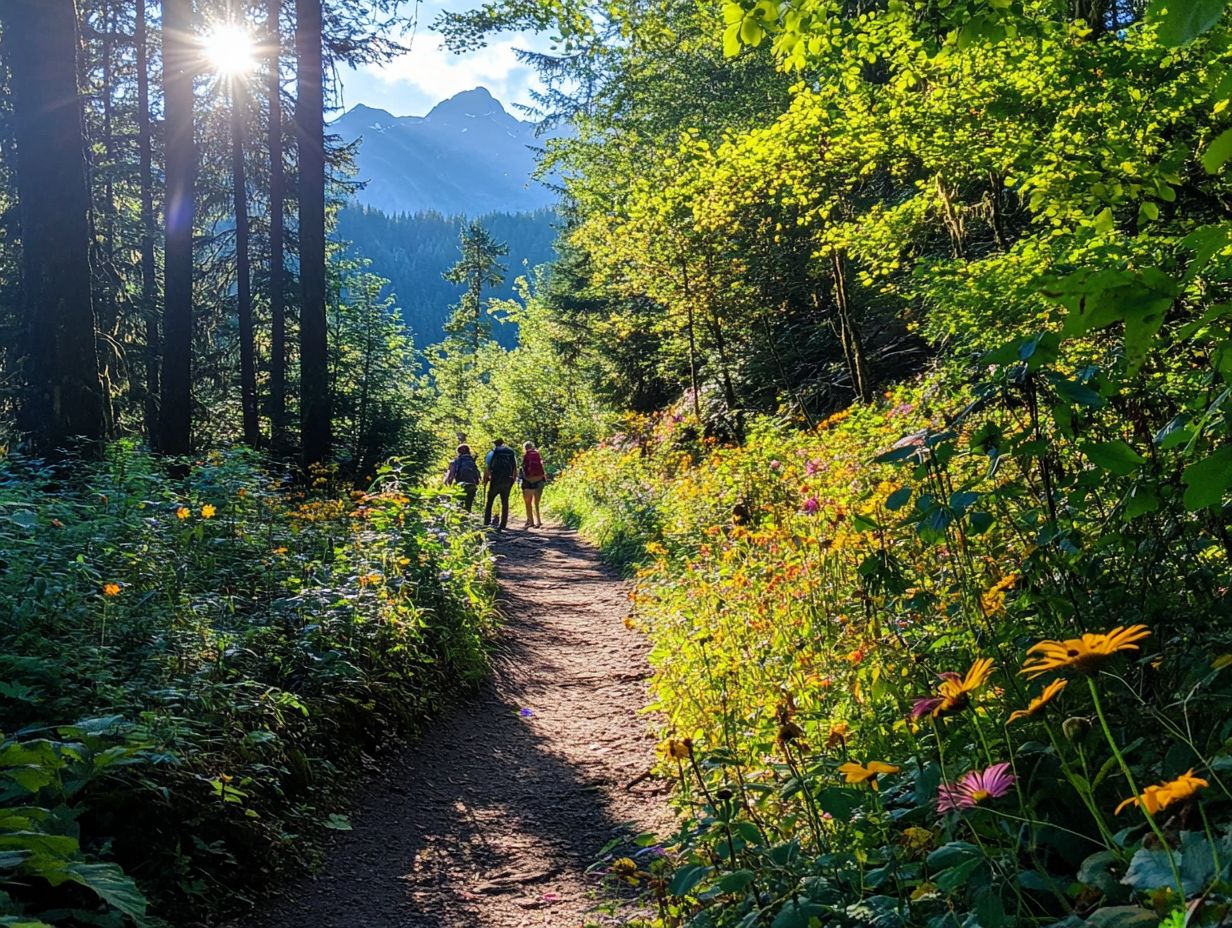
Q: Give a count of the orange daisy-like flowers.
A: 5